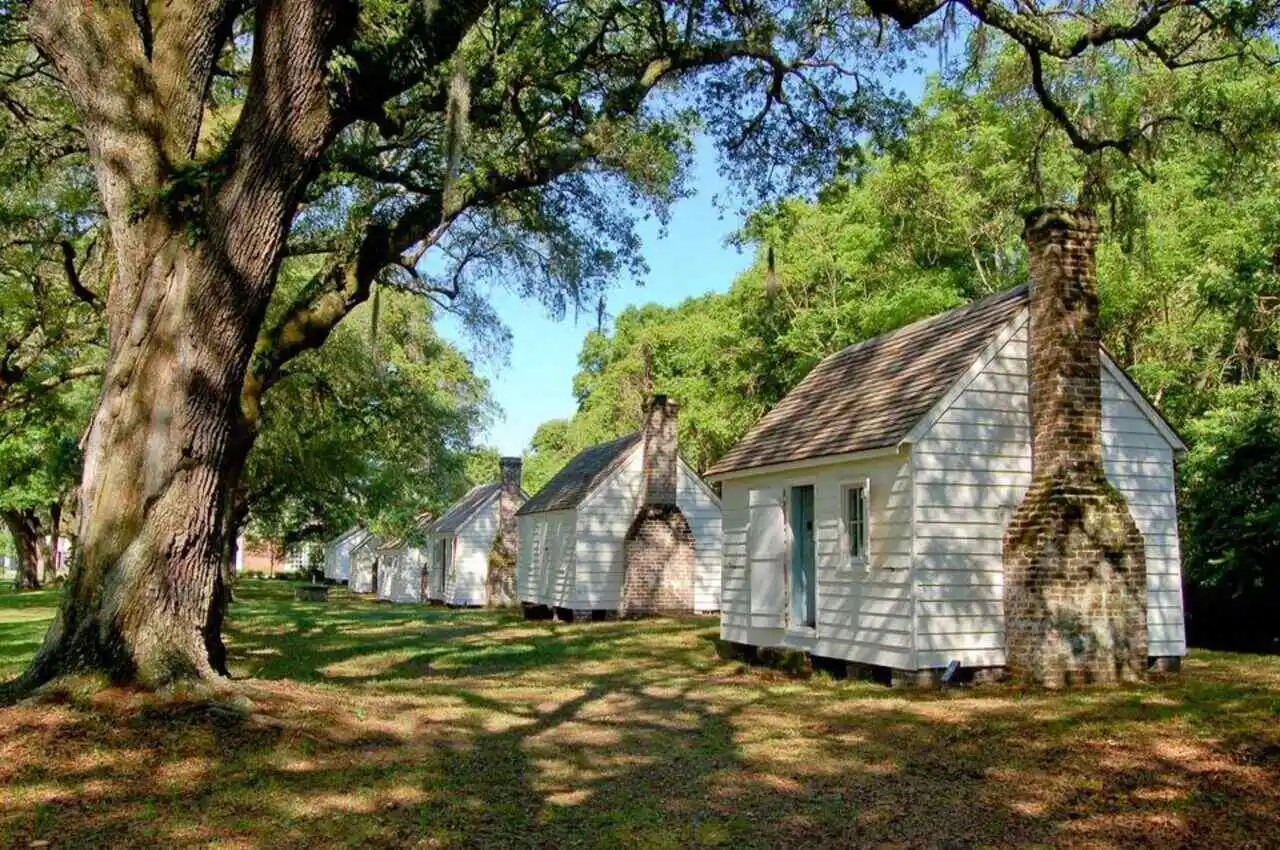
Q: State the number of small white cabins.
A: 6